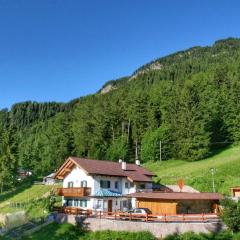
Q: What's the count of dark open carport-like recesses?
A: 1